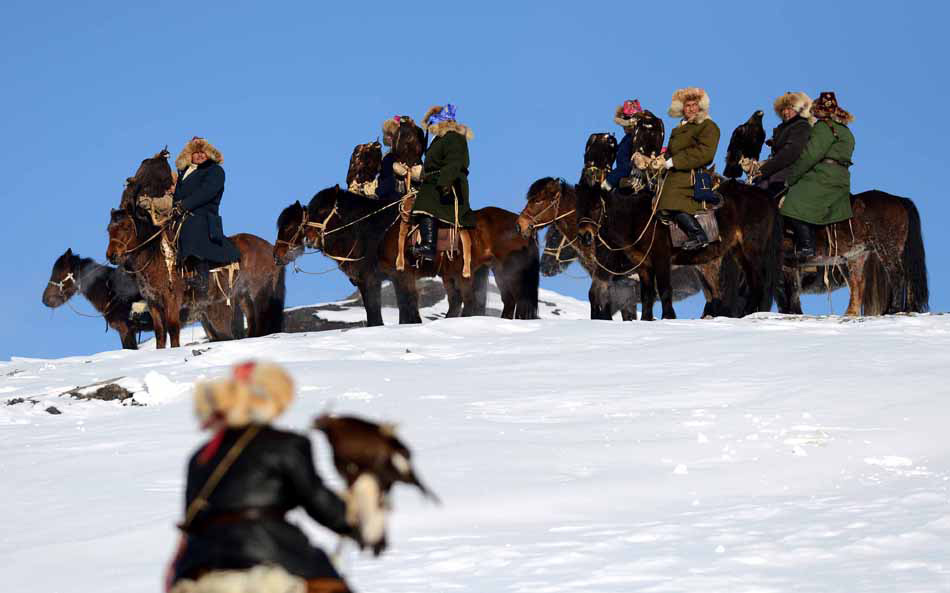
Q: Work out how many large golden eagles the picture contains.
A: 7